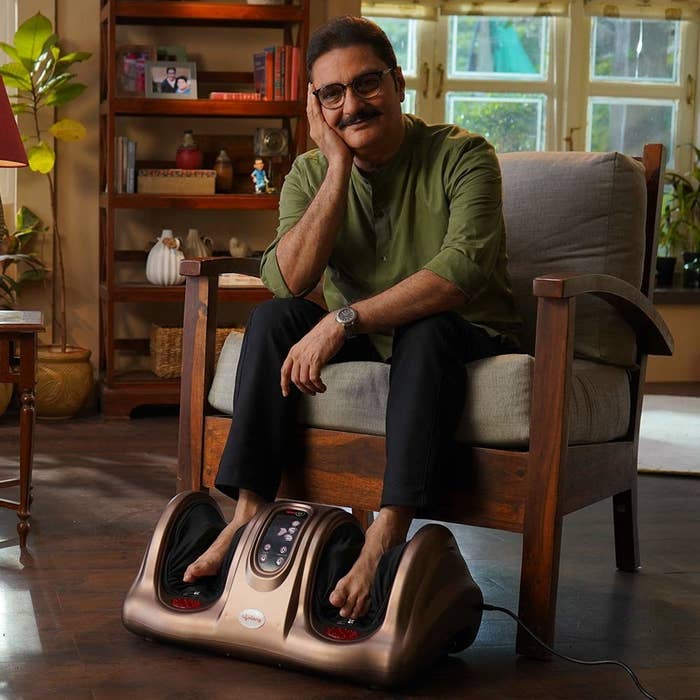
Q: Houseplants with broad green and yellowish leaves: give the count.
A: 1